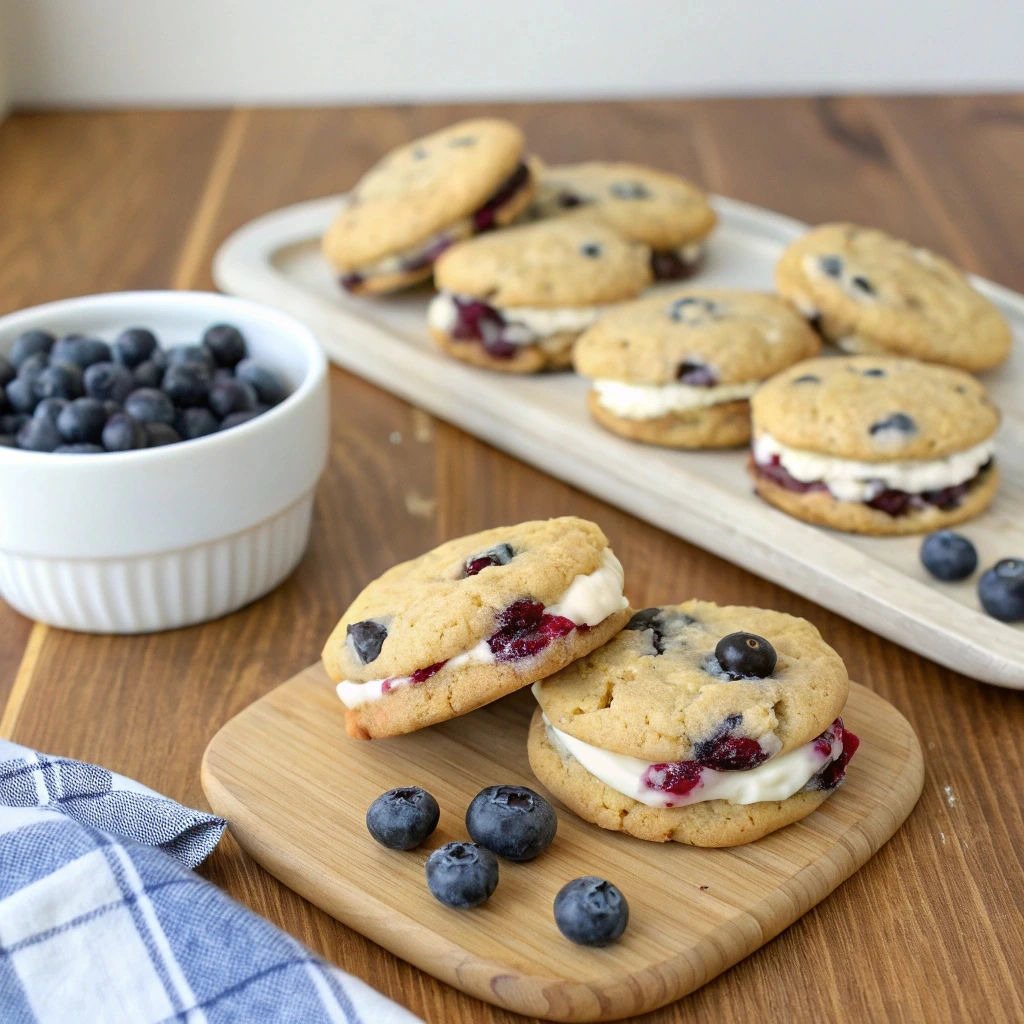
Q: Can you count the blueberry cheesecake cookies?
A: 8